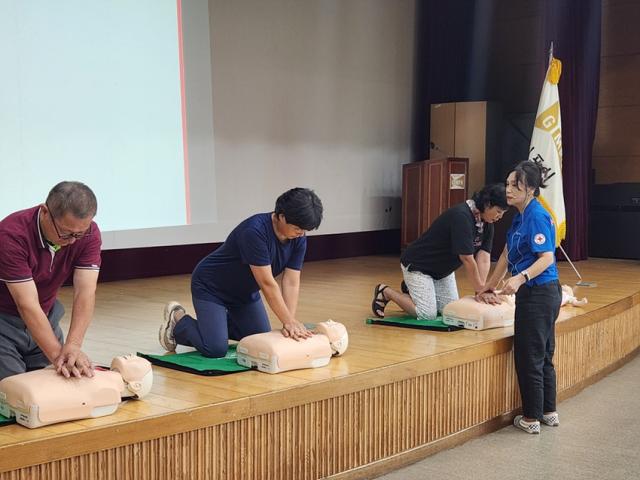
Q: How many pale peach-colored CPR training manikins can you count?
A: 3